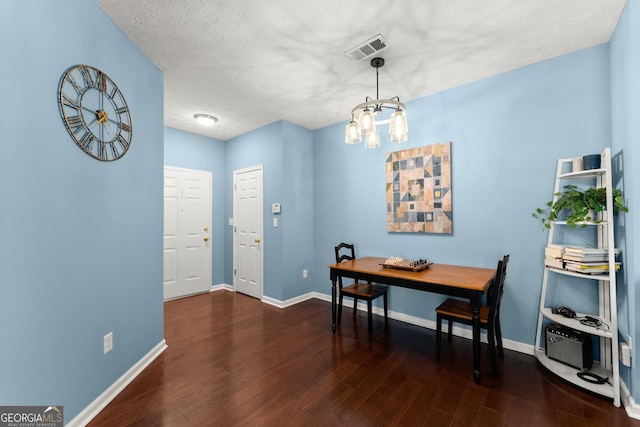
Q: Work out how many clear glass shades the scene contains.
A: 5